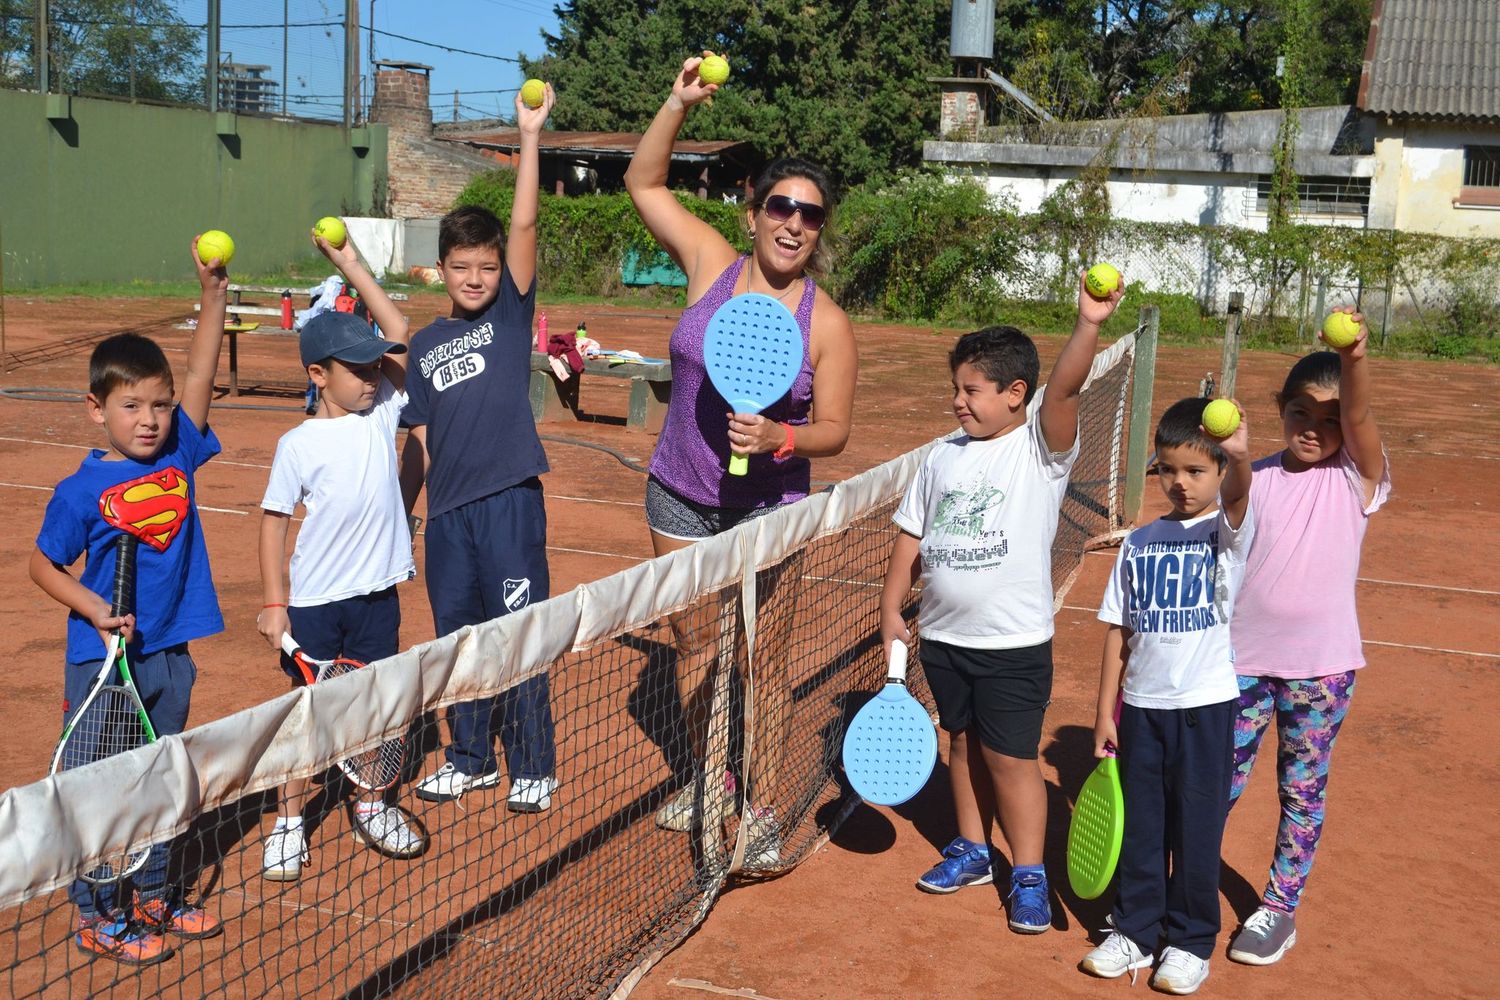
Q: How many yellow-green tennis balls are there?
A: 7